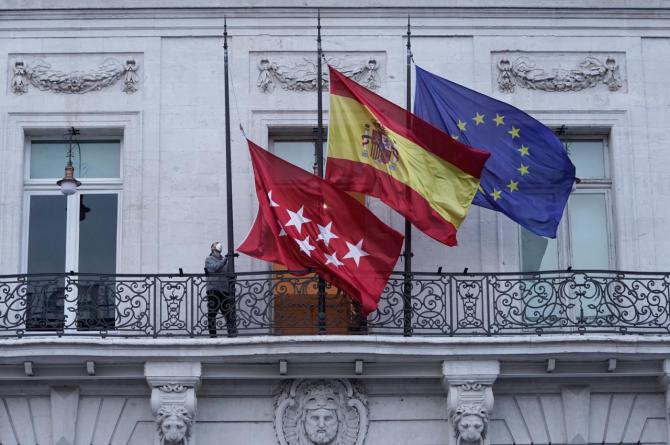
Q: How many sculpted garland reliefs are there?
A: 3